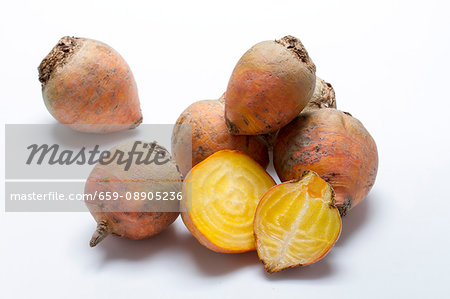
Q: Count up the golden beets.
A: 8